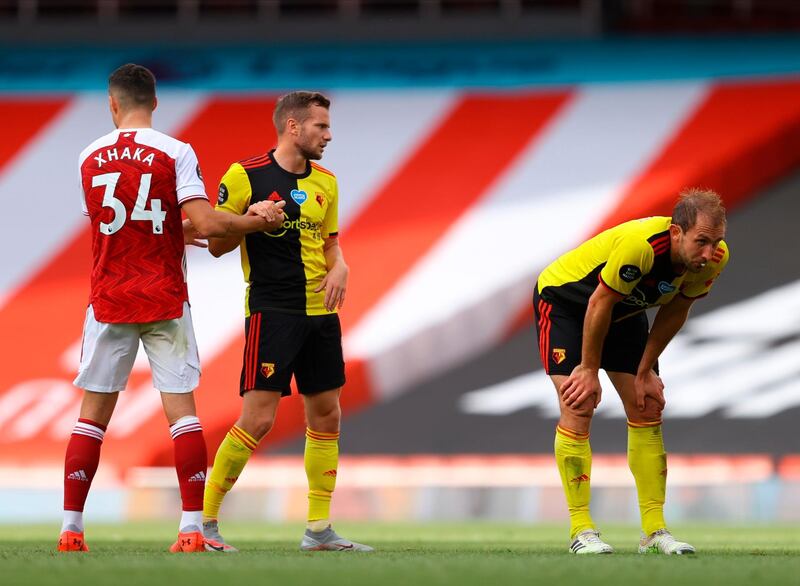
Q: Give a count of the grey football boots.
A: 2